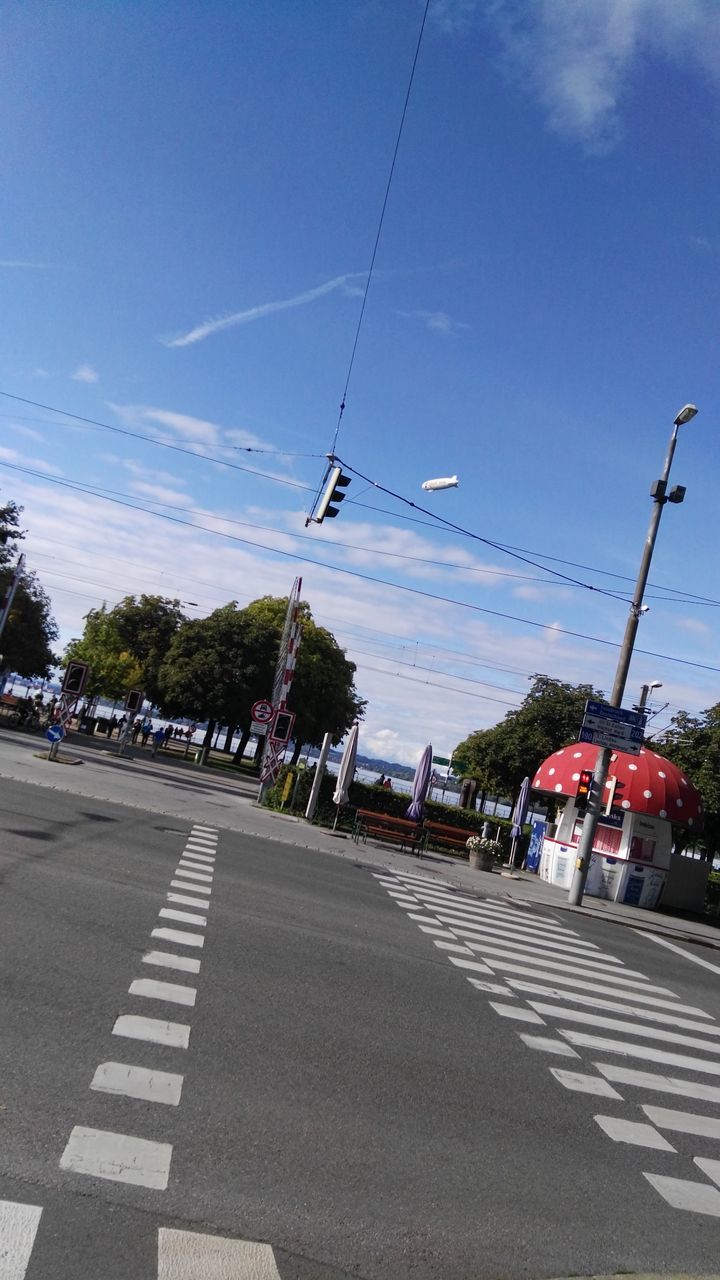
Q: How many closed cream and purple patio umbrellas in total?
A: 3